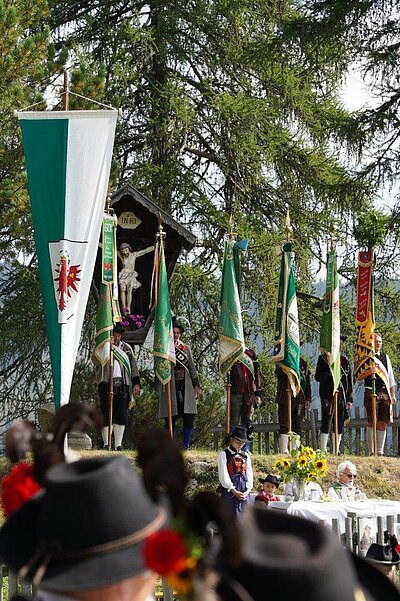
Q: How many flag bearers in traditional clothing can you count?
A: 6